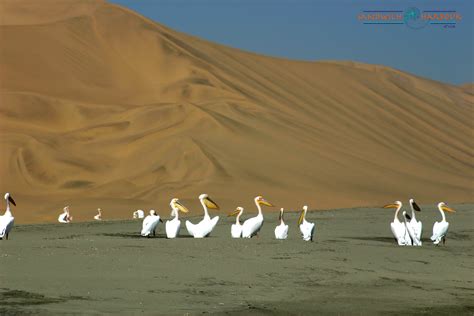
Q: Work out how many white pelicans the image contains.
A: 15